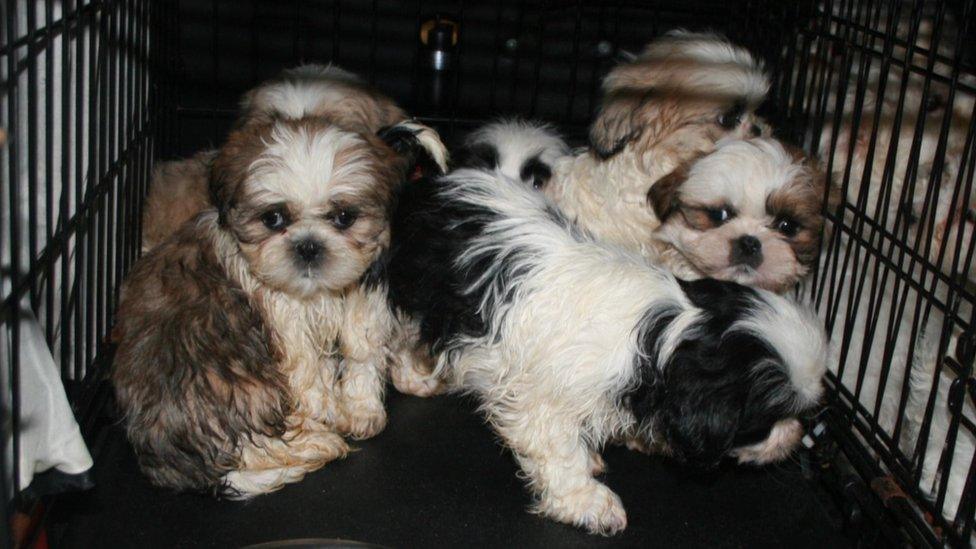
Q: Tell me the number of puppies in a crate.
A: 6